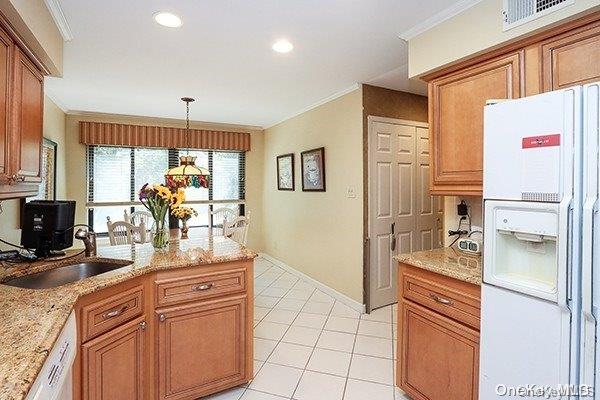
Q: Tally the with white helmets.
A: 0